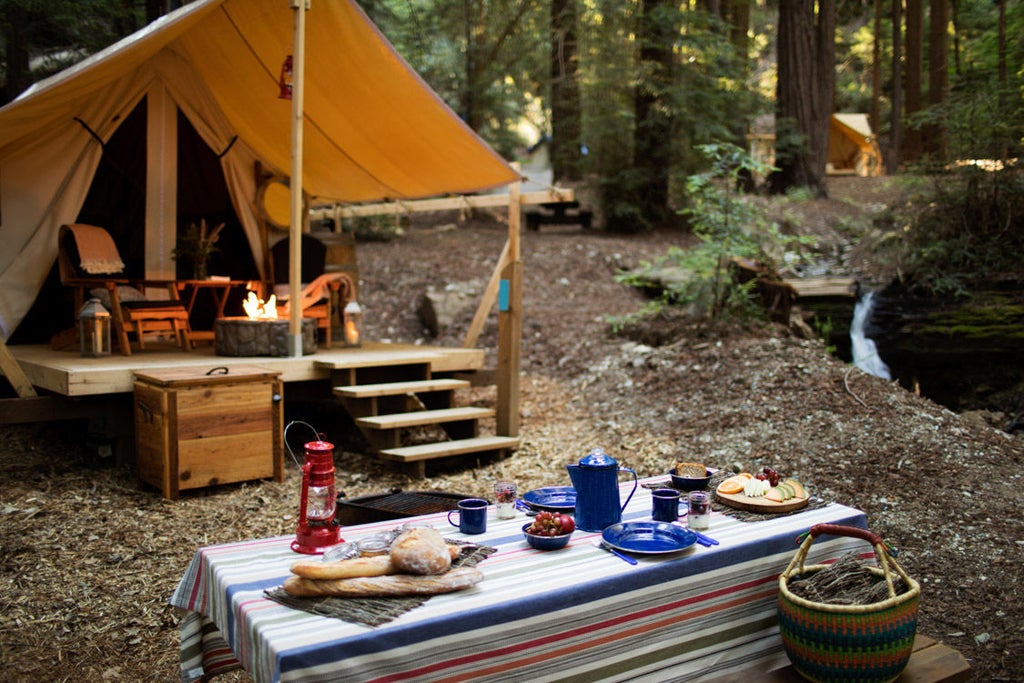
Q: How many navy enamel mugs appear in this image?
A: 2